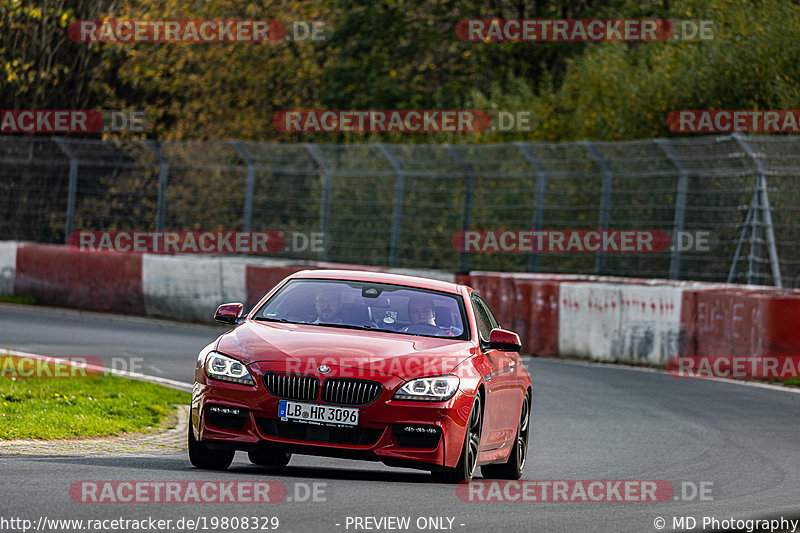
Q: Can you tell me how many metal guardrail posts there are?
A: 10